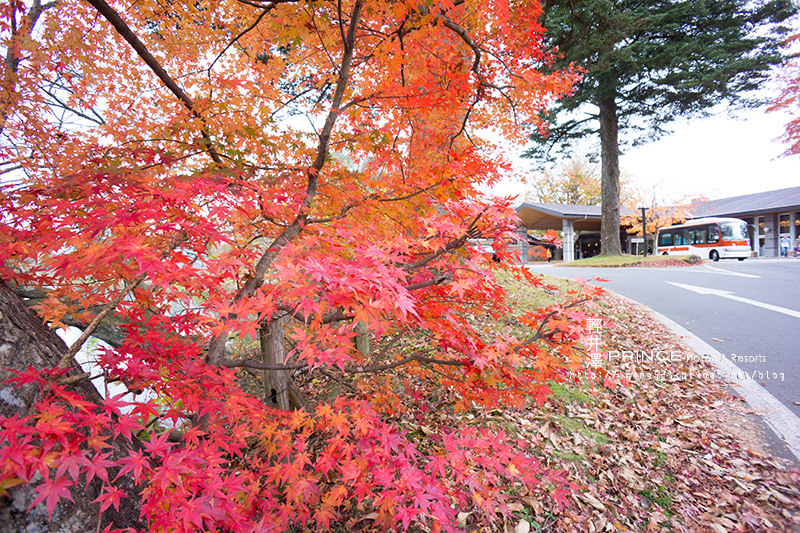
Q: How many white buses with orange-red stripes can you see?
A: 1